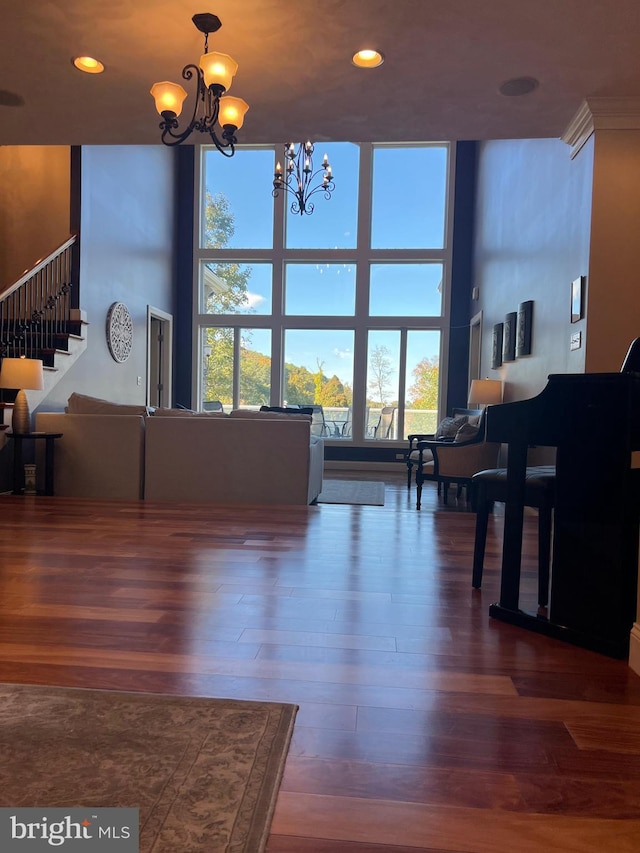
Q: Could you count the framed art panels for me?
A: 3